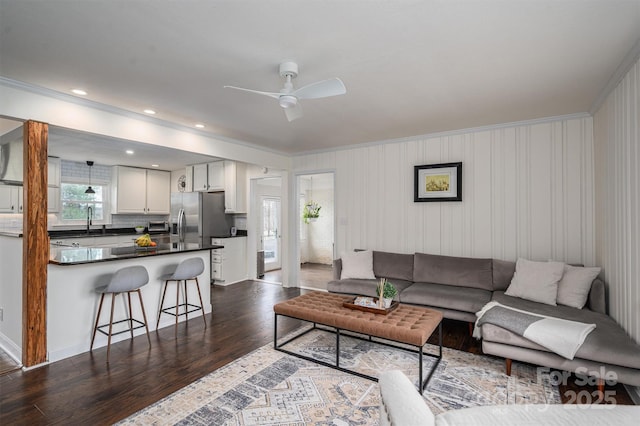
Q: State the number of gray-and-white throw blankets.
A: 1